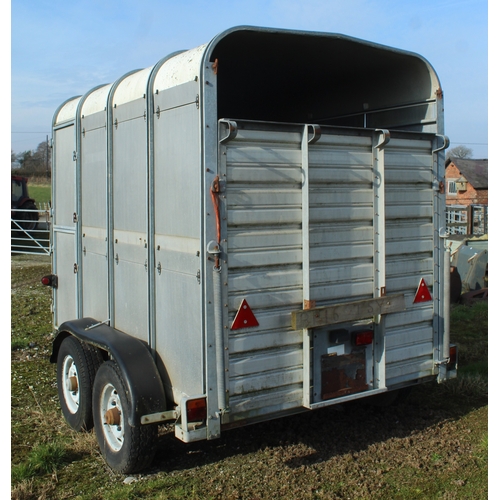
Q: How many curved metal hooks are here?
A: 4